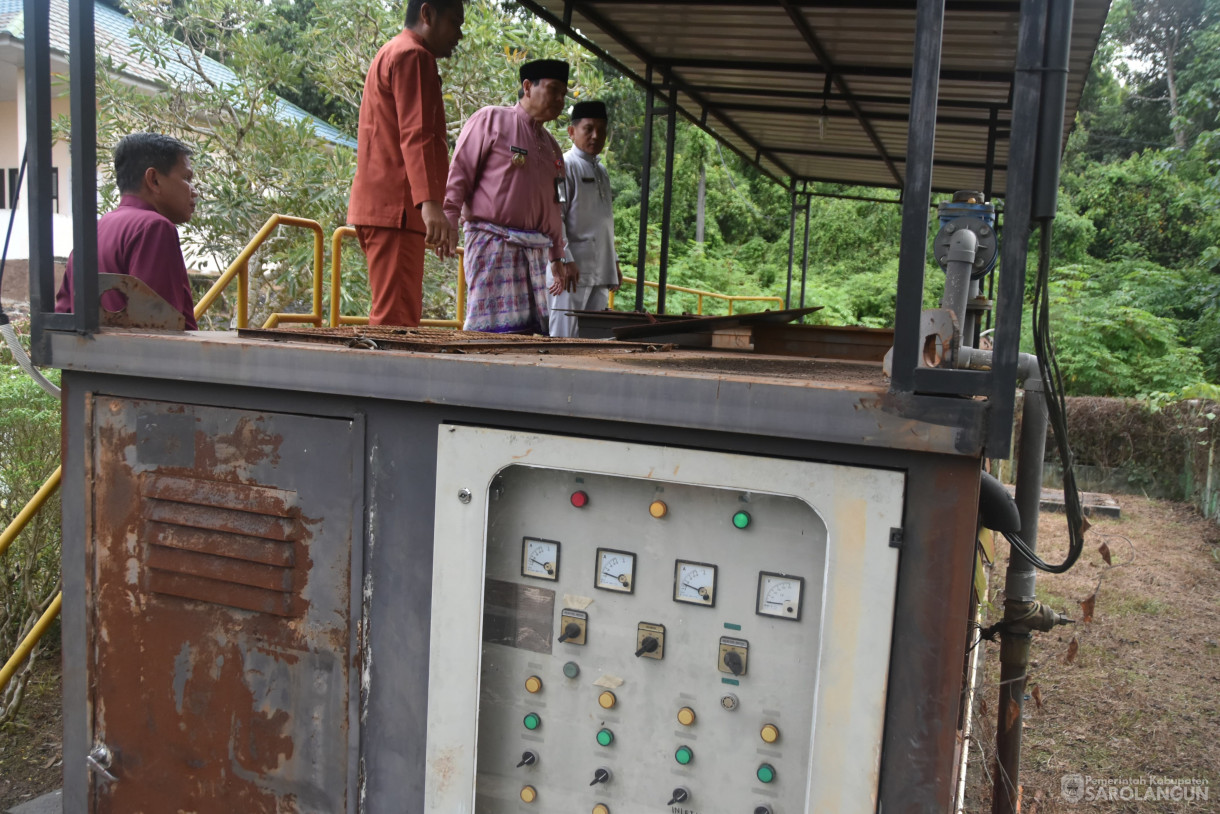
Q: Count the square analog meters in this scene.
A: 4